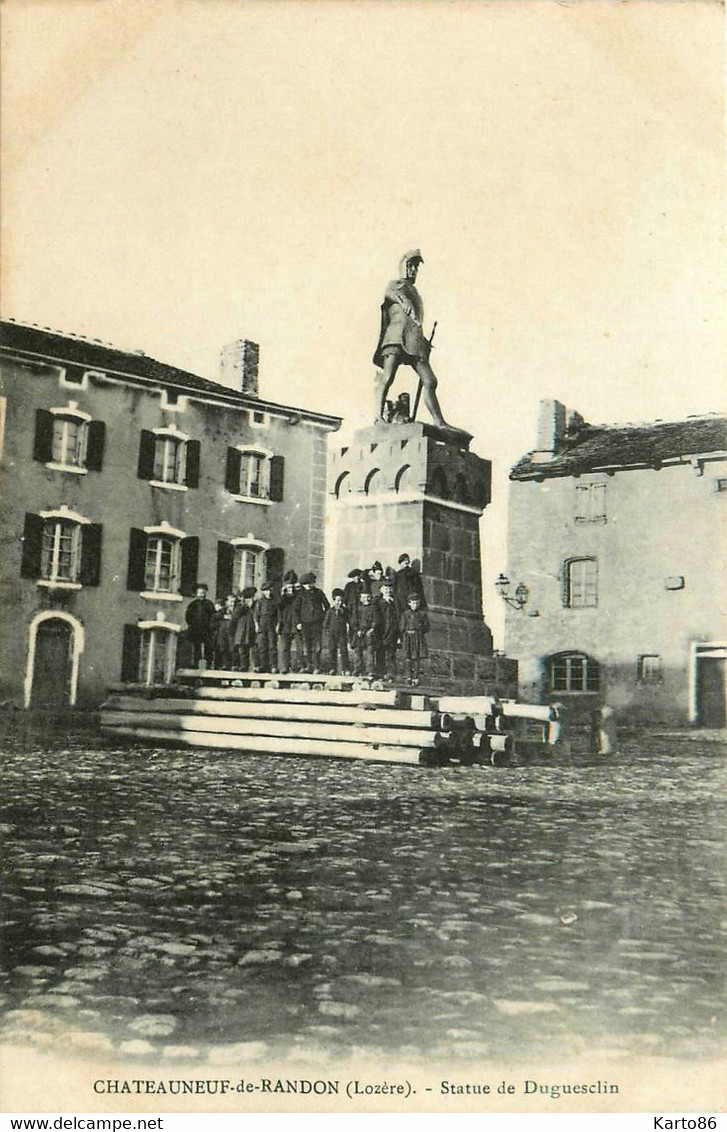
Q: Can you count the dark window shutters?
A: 14